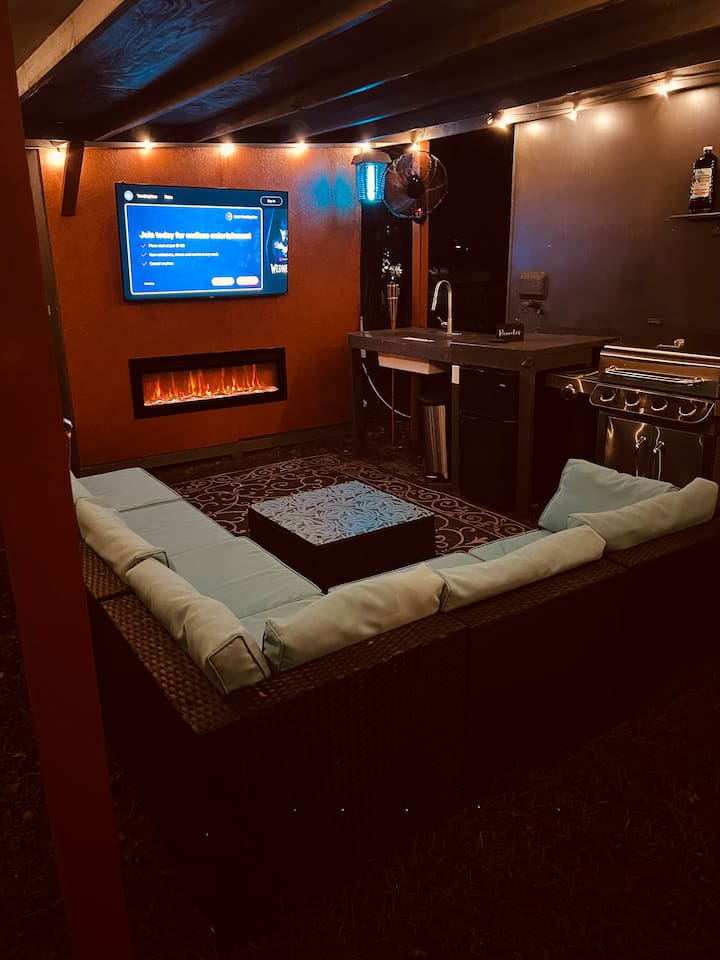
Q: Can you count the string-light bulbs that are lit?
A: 9